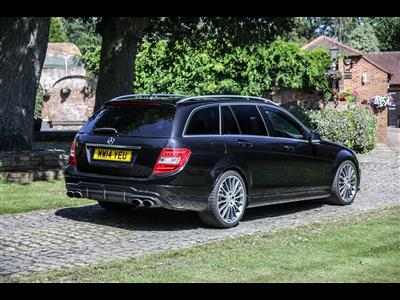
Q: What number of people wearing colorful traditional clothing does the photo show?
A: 0